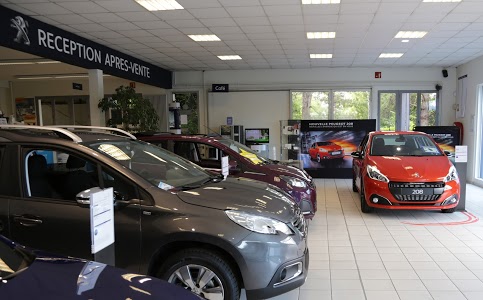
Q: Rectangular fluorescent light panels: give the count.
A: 9